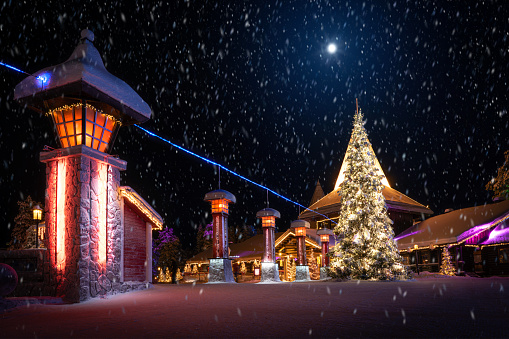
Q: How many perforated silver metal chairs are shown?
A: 0